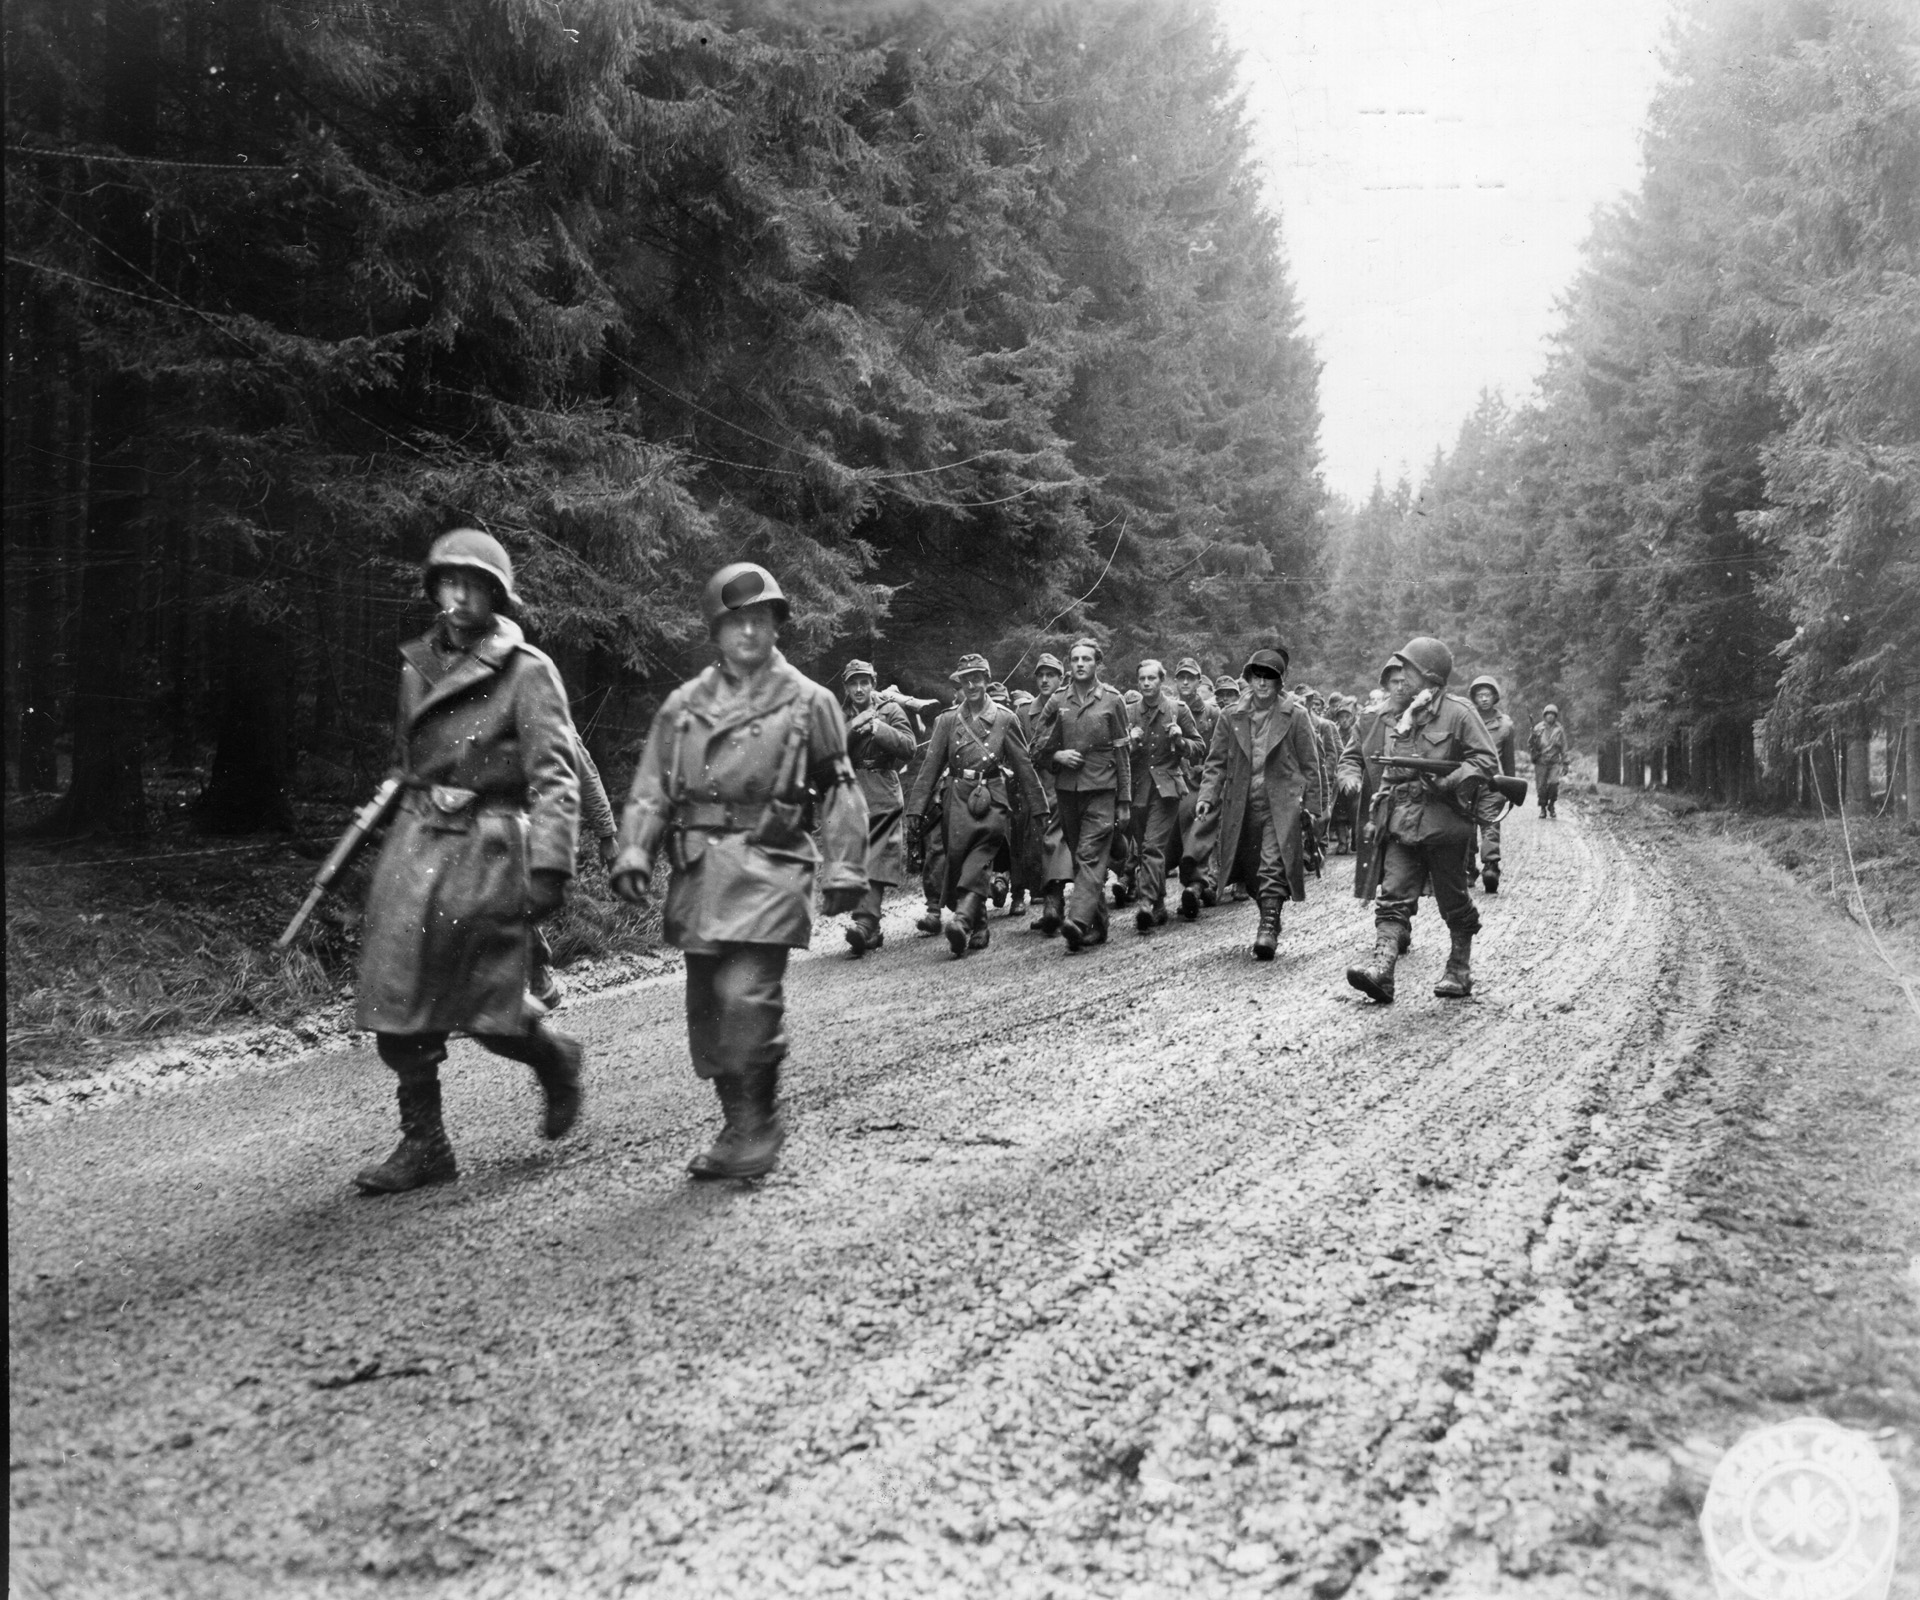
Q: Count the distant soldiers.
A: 1